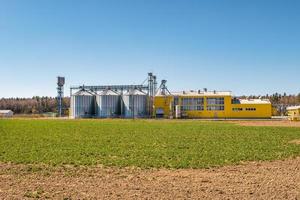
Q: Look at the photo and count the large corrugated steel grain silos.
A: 3